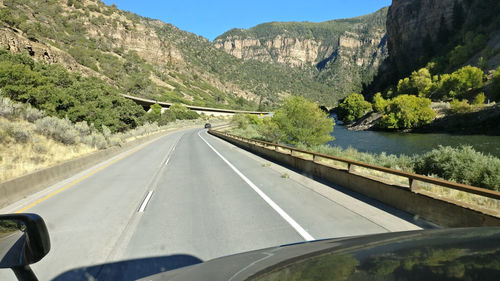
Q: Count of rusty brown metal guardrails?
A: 1